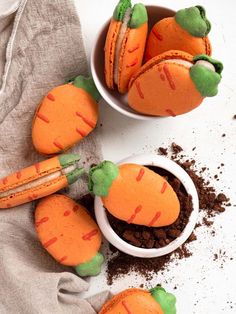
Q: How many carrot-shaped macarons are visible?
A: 8